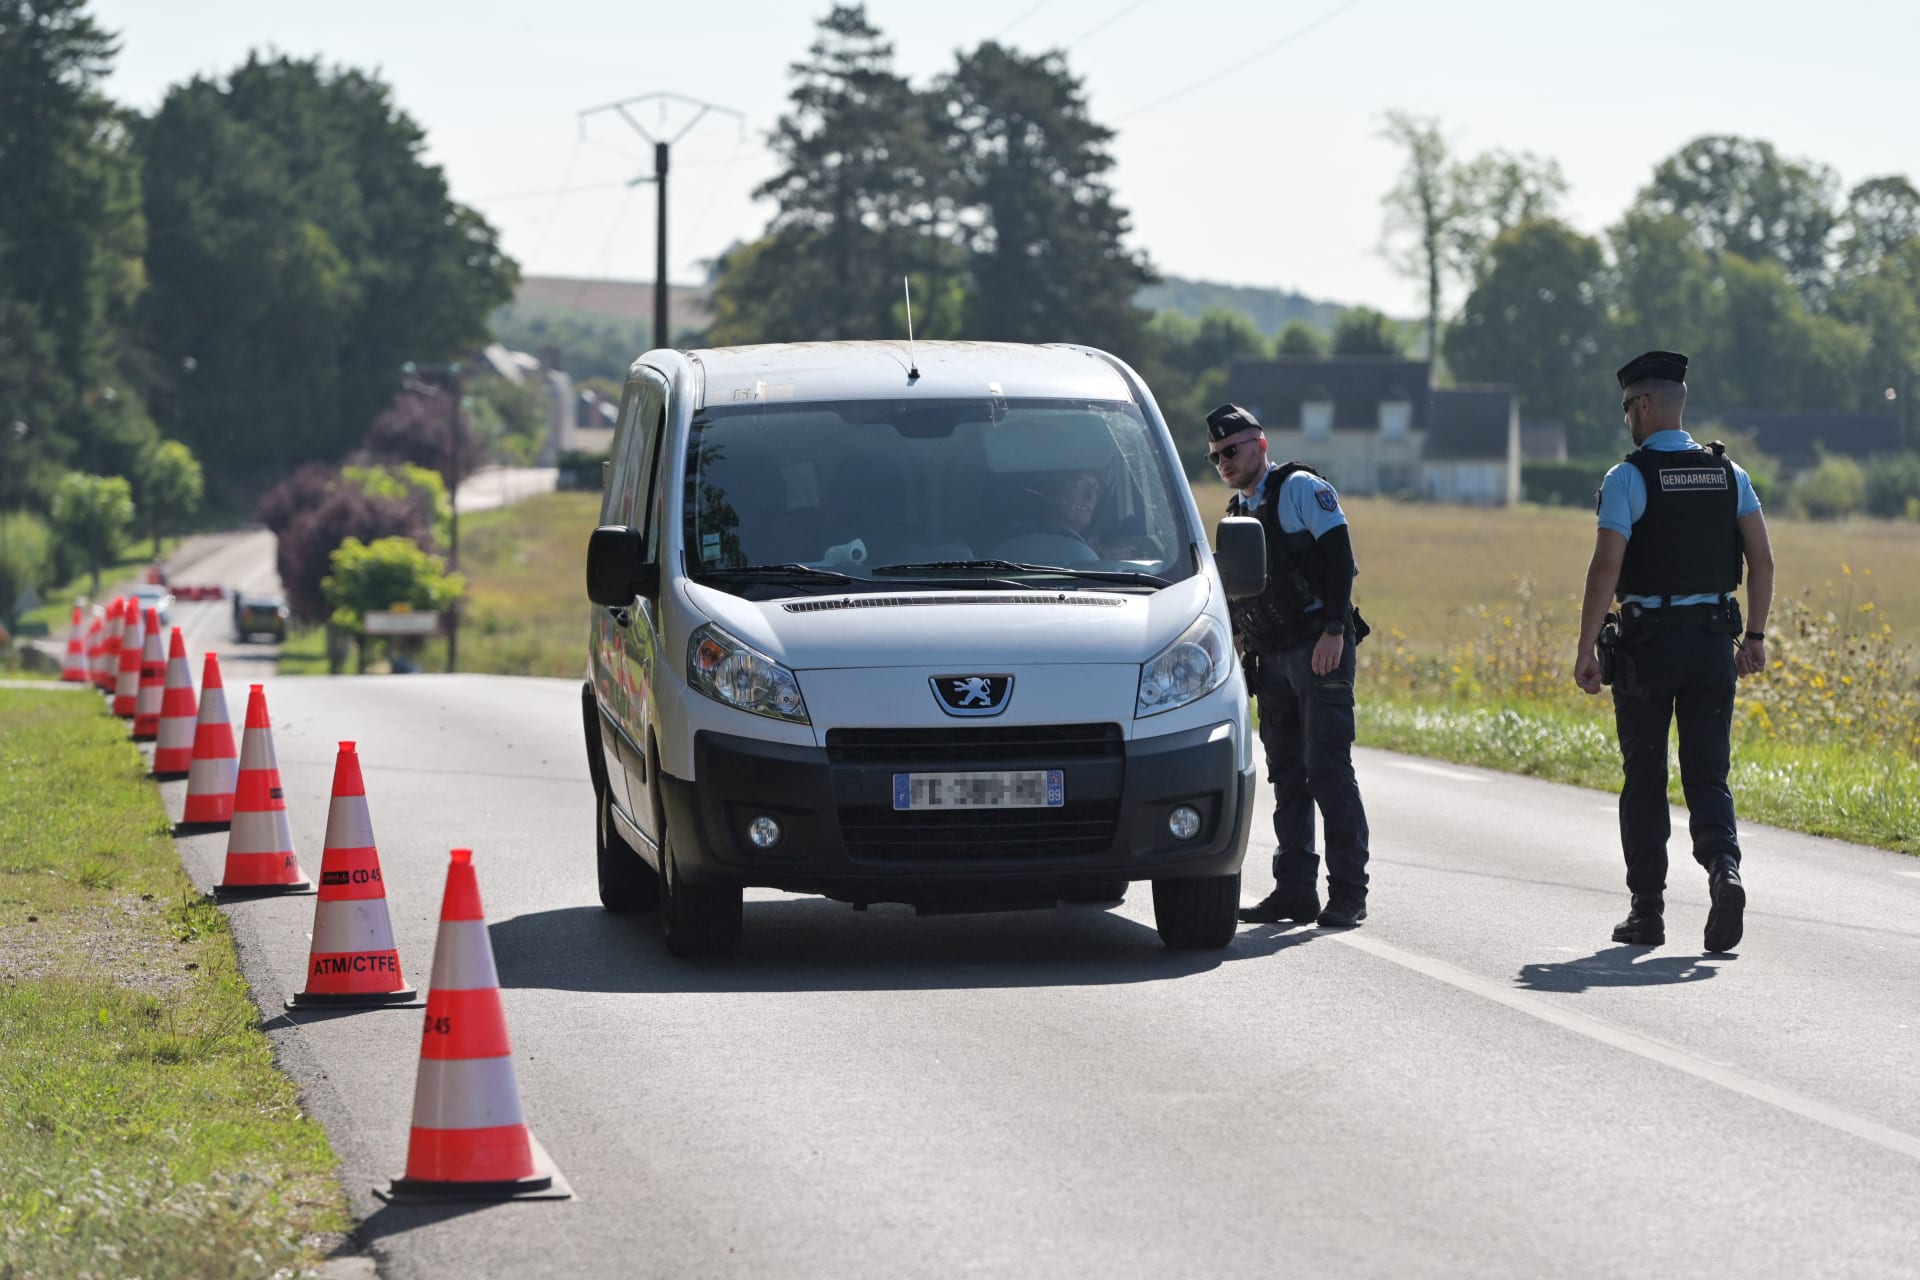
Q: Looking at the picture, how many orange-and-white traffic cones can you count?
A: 11